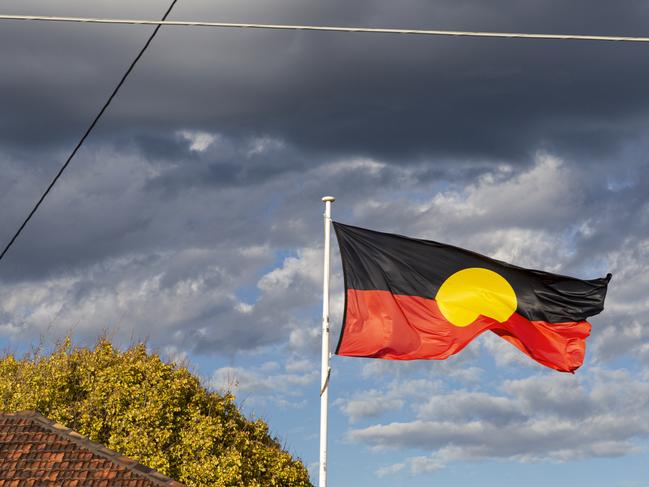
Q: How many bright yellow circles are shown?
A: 1